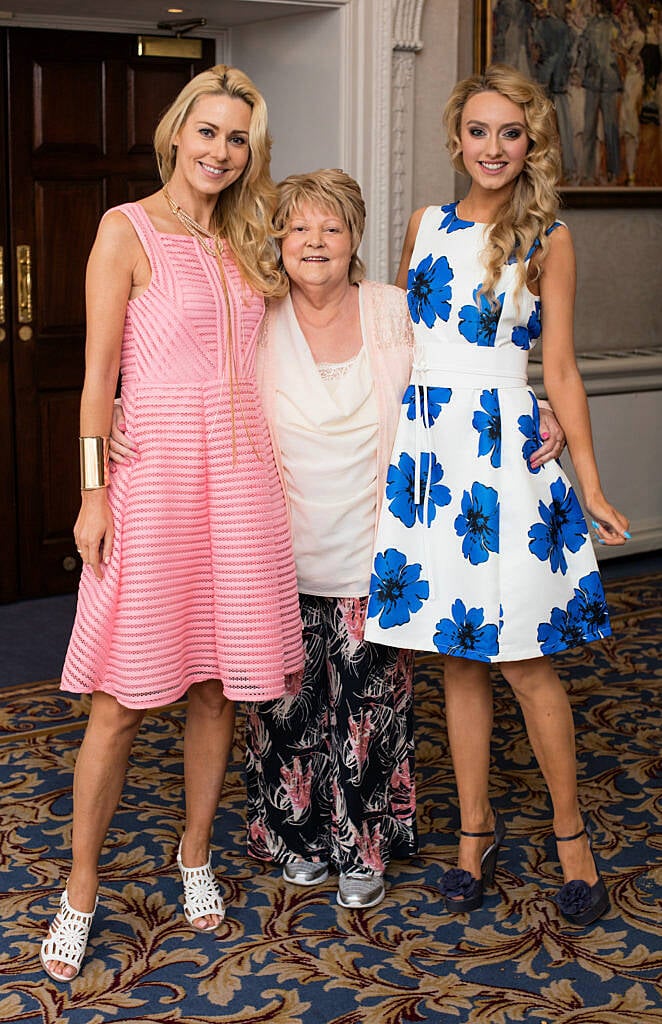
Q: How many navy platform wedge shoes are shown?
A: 2